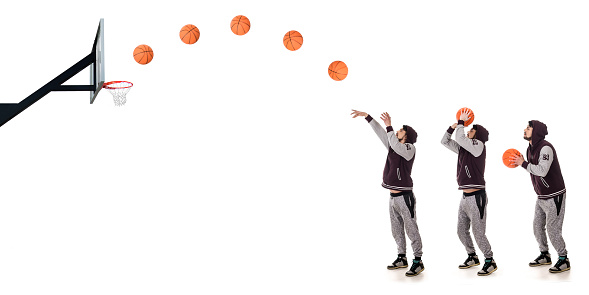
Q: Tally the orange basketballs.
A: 7